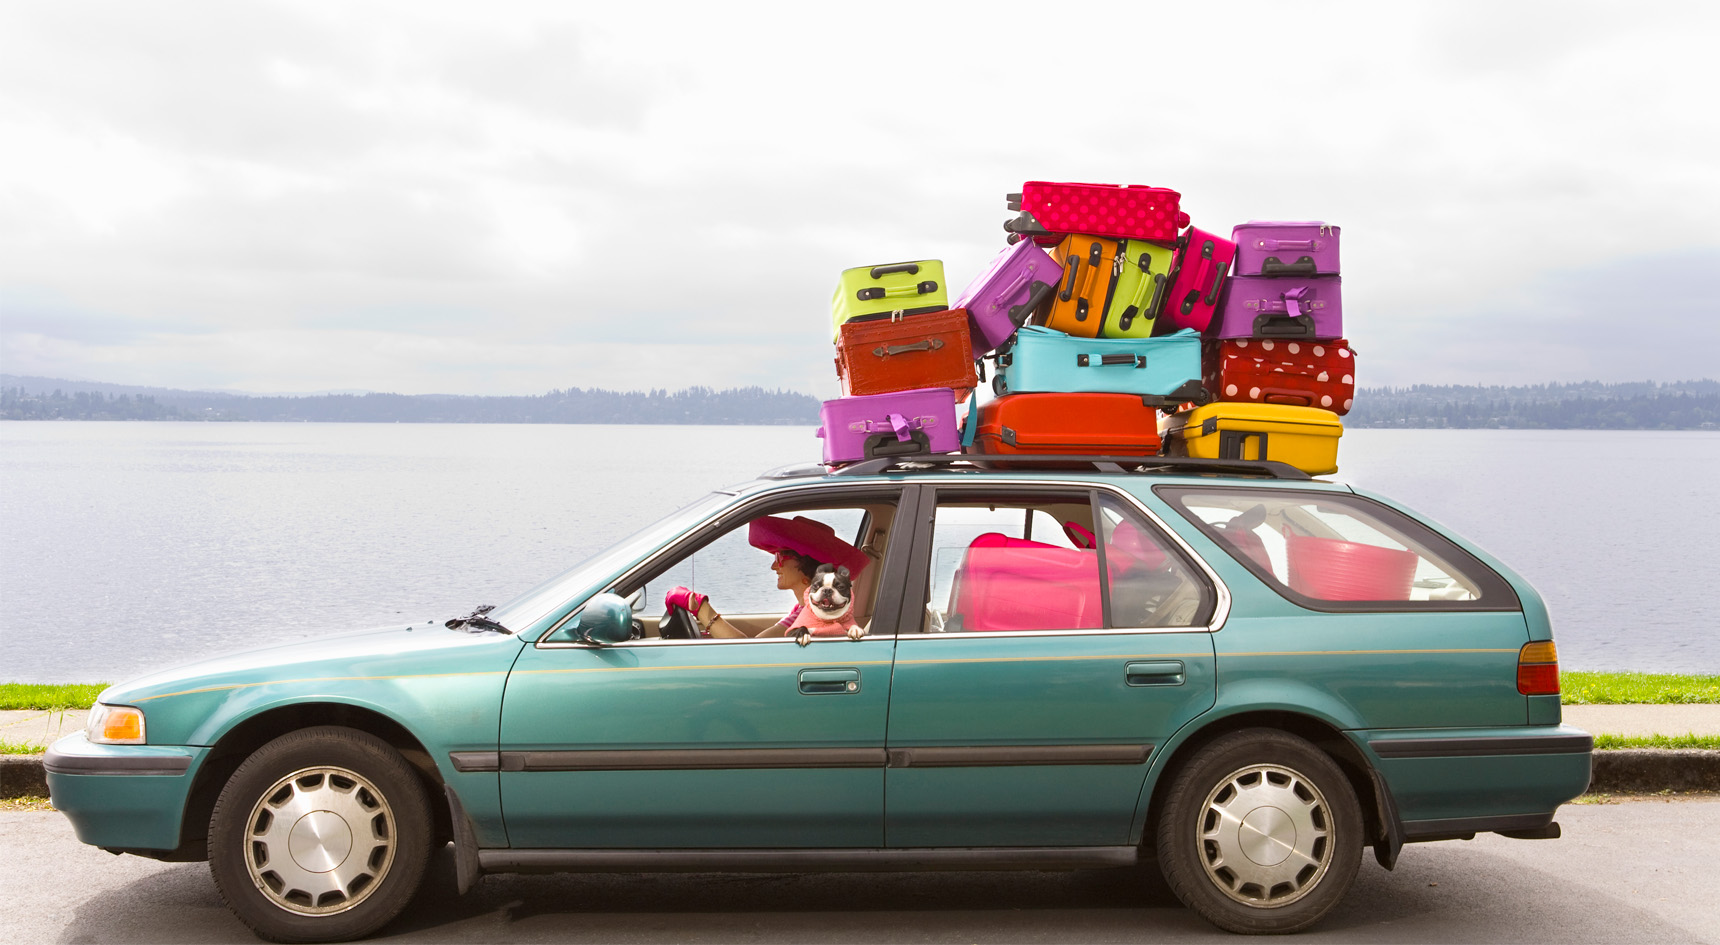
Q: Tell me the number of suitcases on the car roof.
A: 14